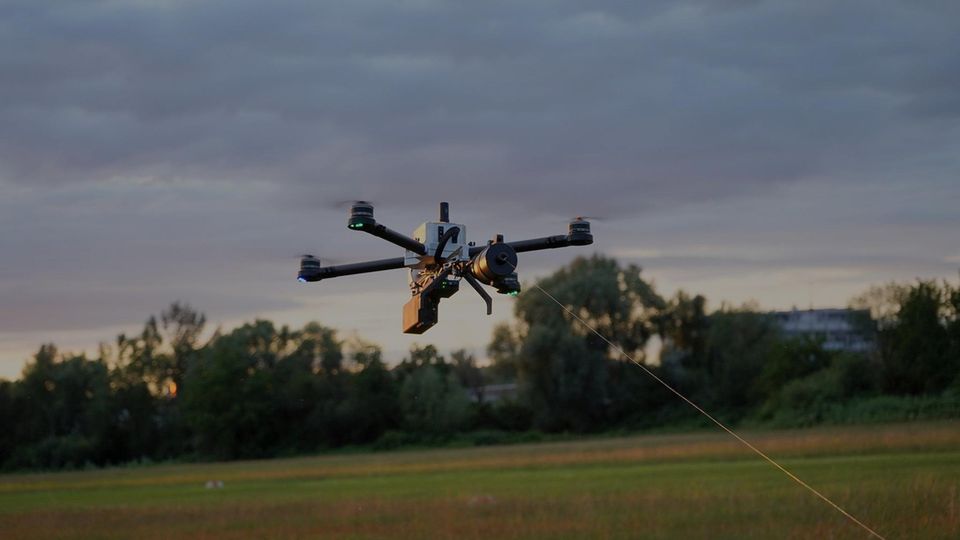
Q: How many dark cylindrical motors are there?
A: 4